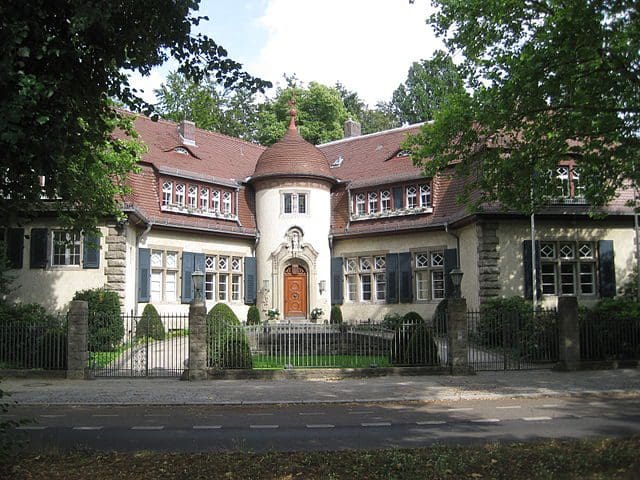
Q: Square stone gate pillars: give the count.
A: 4